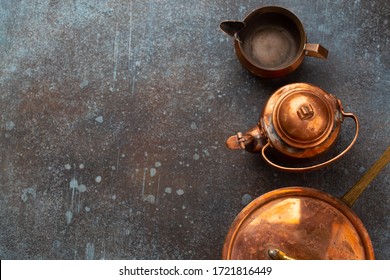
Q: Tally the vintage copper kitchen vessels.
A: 3